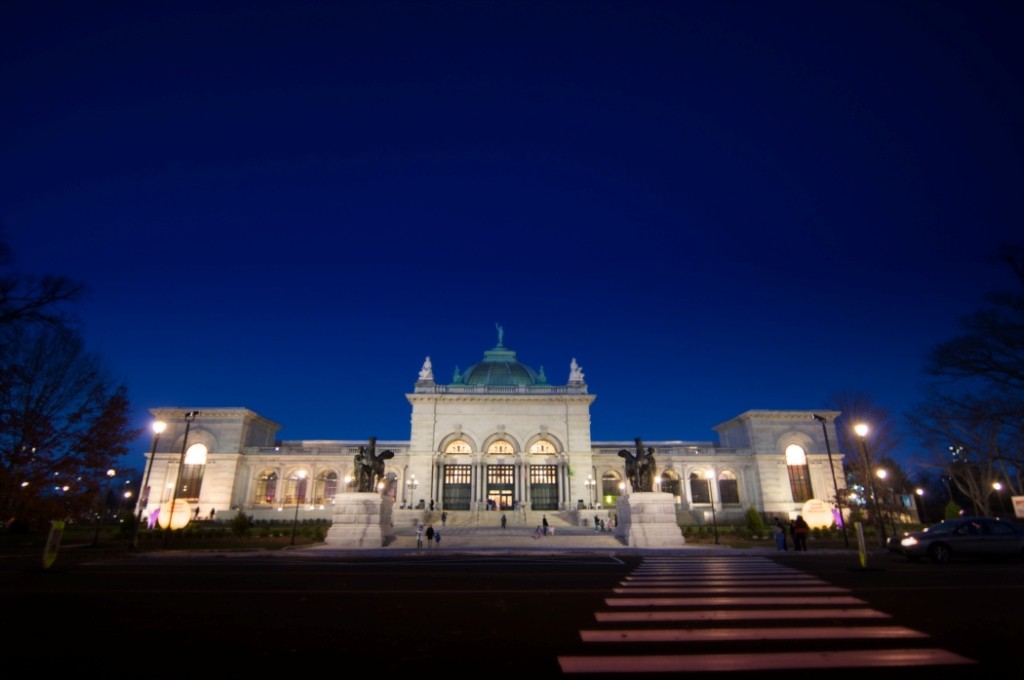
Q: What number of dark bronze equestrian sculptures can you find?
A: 2